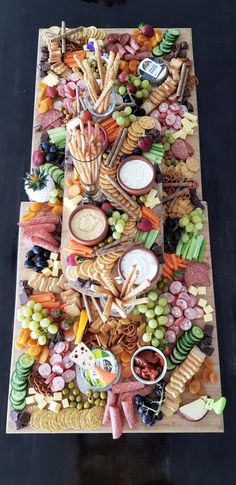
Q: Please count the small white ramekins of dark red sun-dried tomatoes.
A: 1